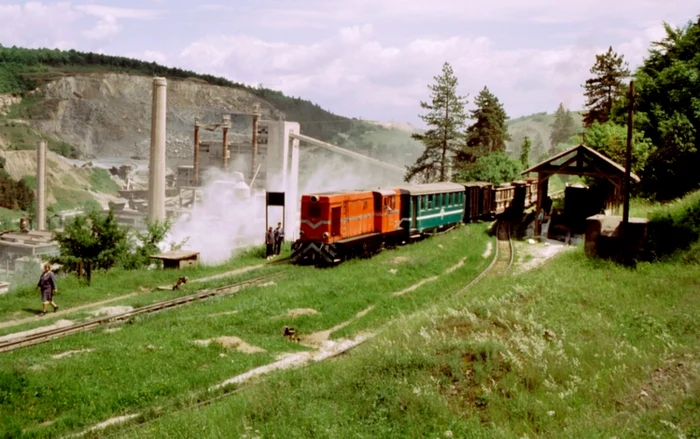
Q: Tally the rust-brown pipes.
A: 3